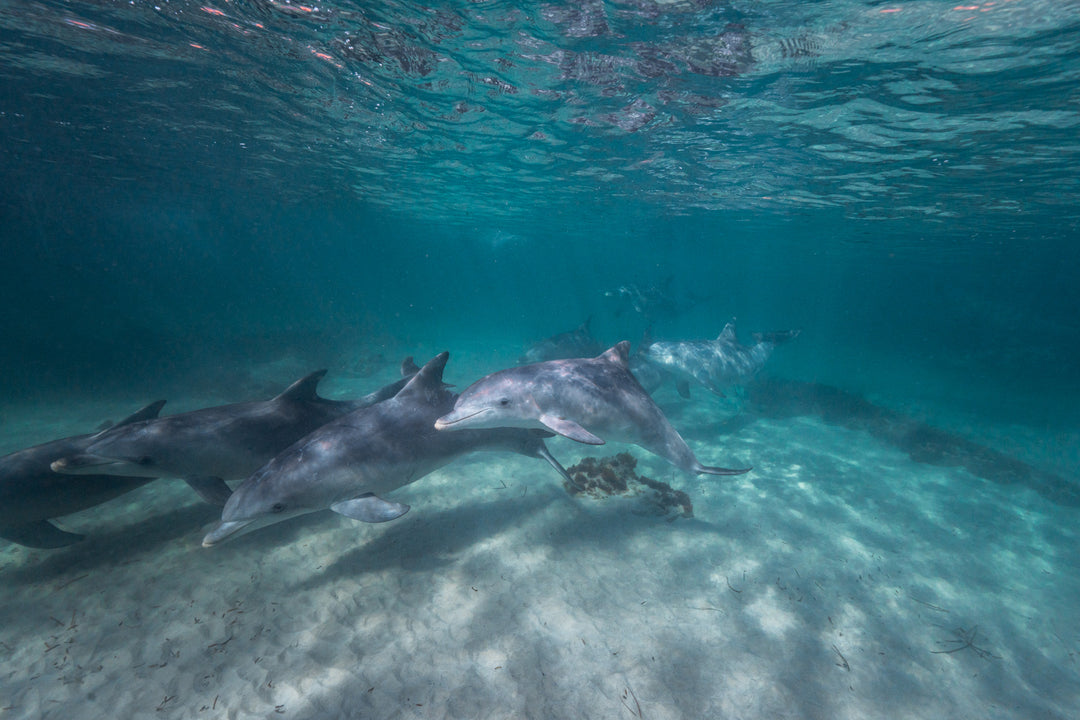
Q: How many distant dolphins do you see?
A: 4